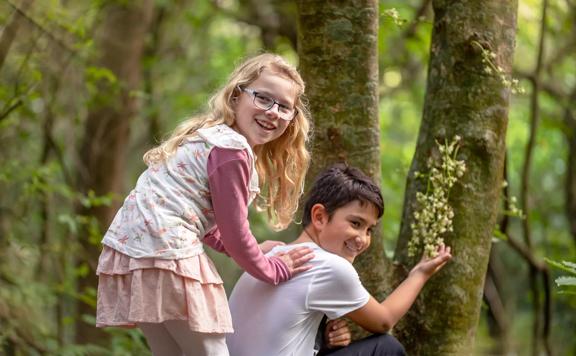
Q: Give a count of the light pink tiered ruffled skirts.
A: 1